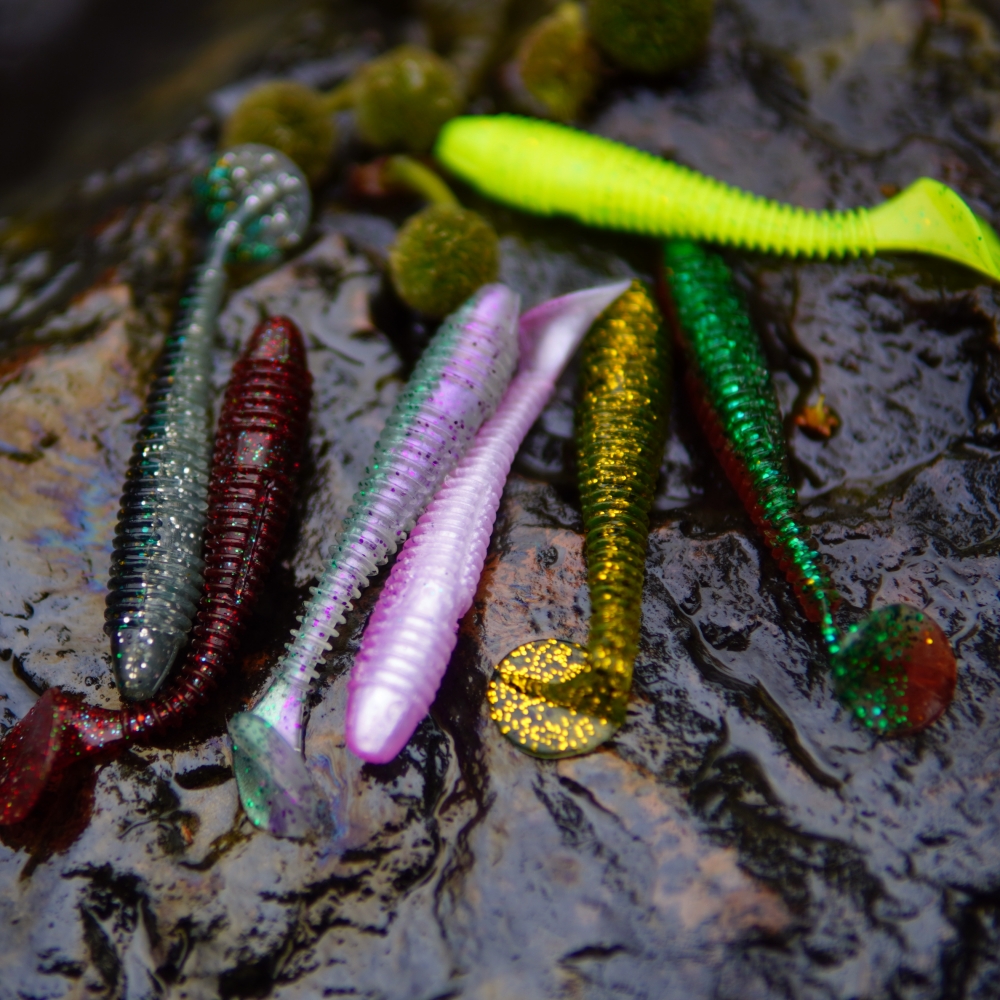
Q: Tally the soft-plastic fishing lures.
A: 7